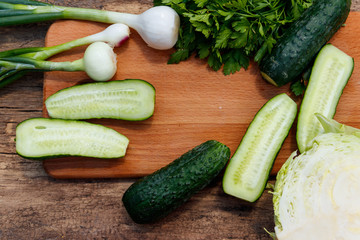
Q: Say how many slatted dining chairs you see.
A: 0